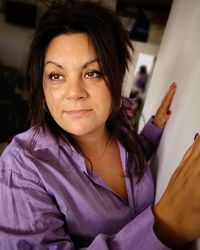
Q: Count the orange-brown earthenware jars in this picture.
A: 0